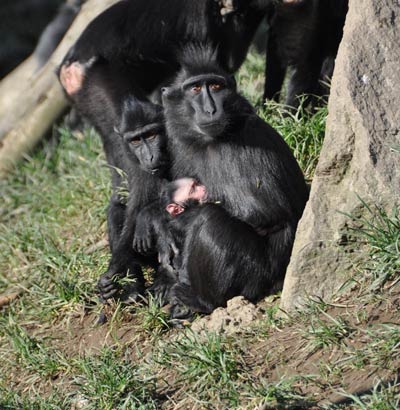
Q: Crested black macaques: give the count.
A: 5